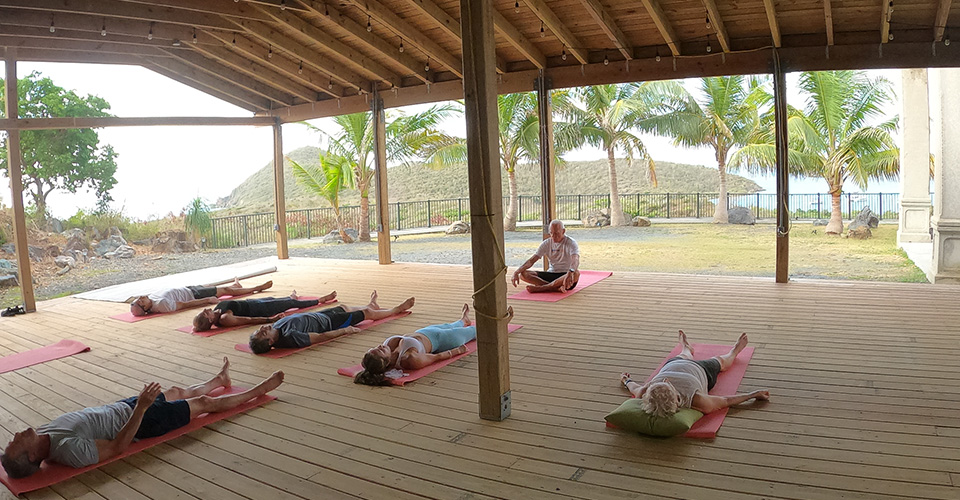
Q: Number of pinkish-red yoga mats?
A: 8